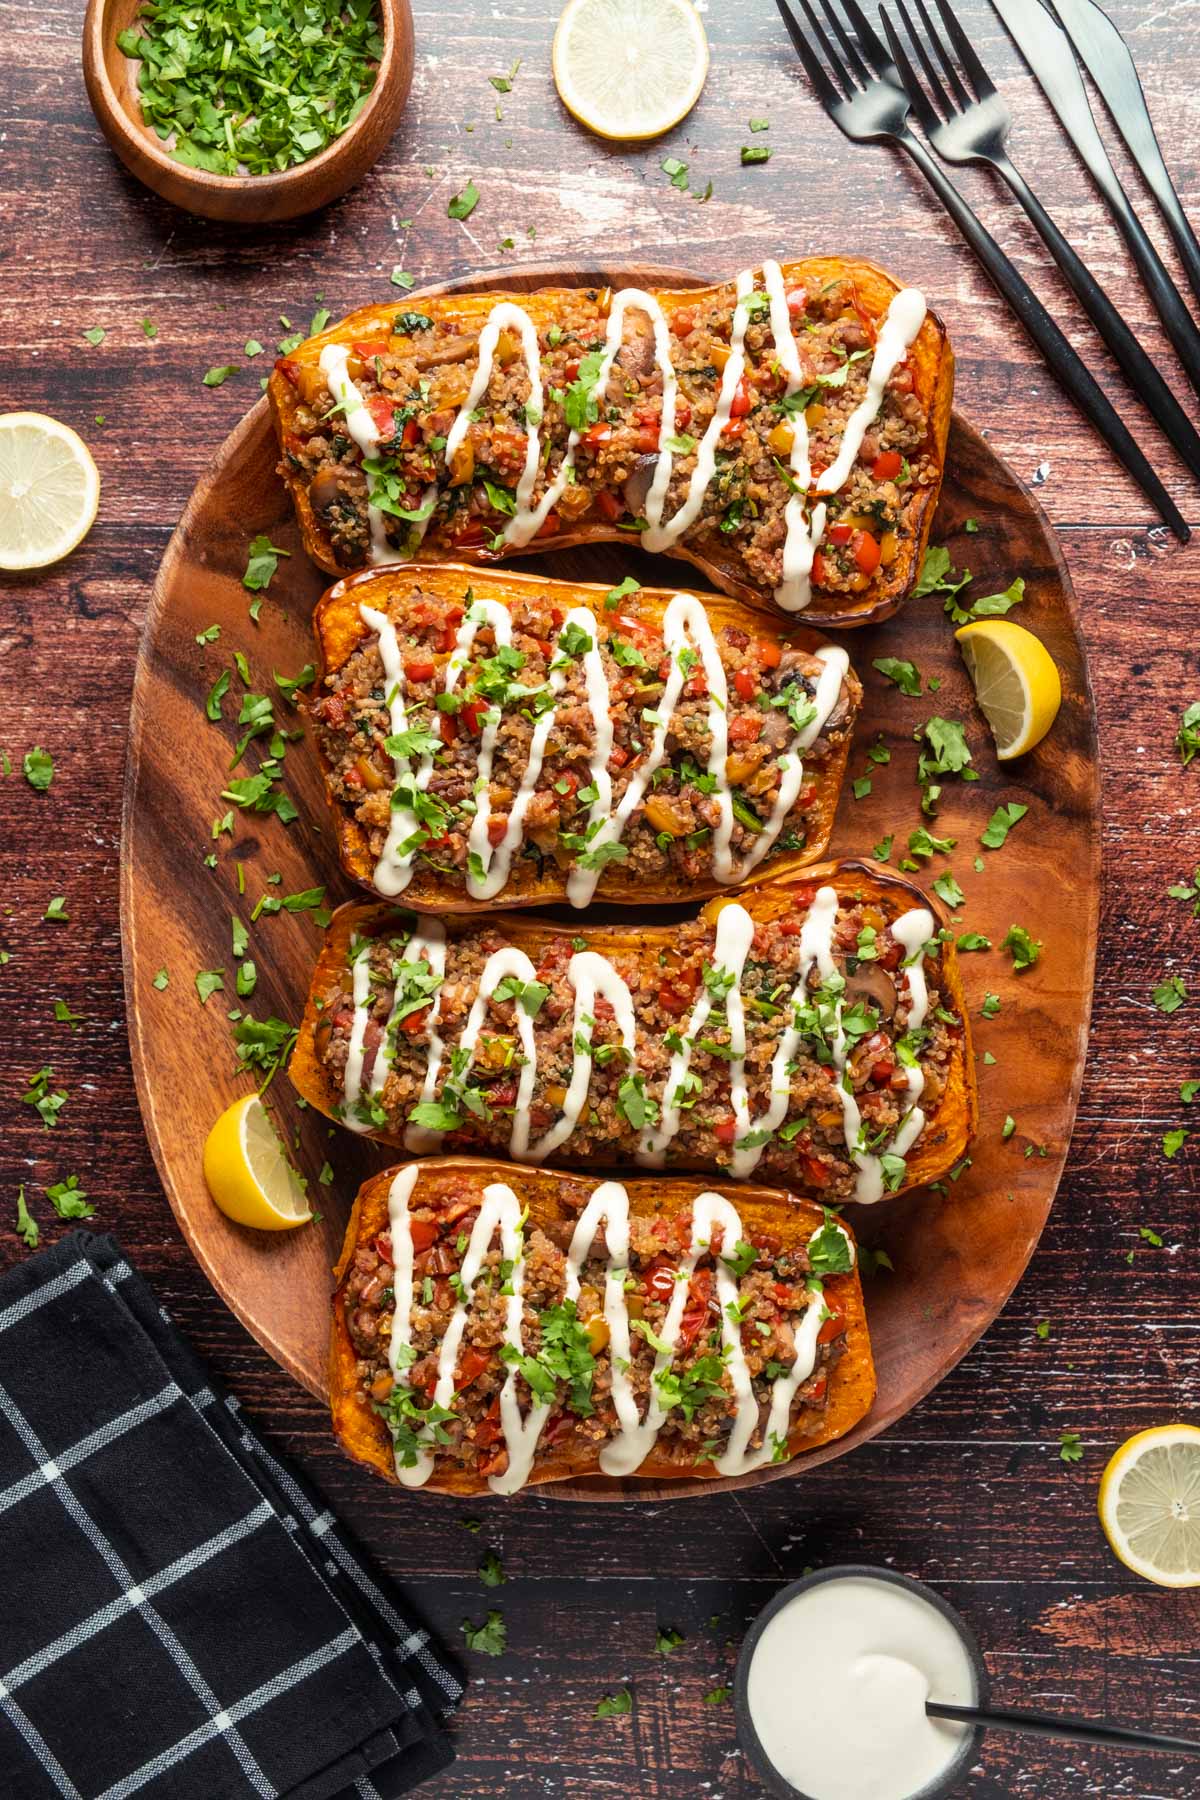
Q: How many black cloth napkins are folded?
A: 1